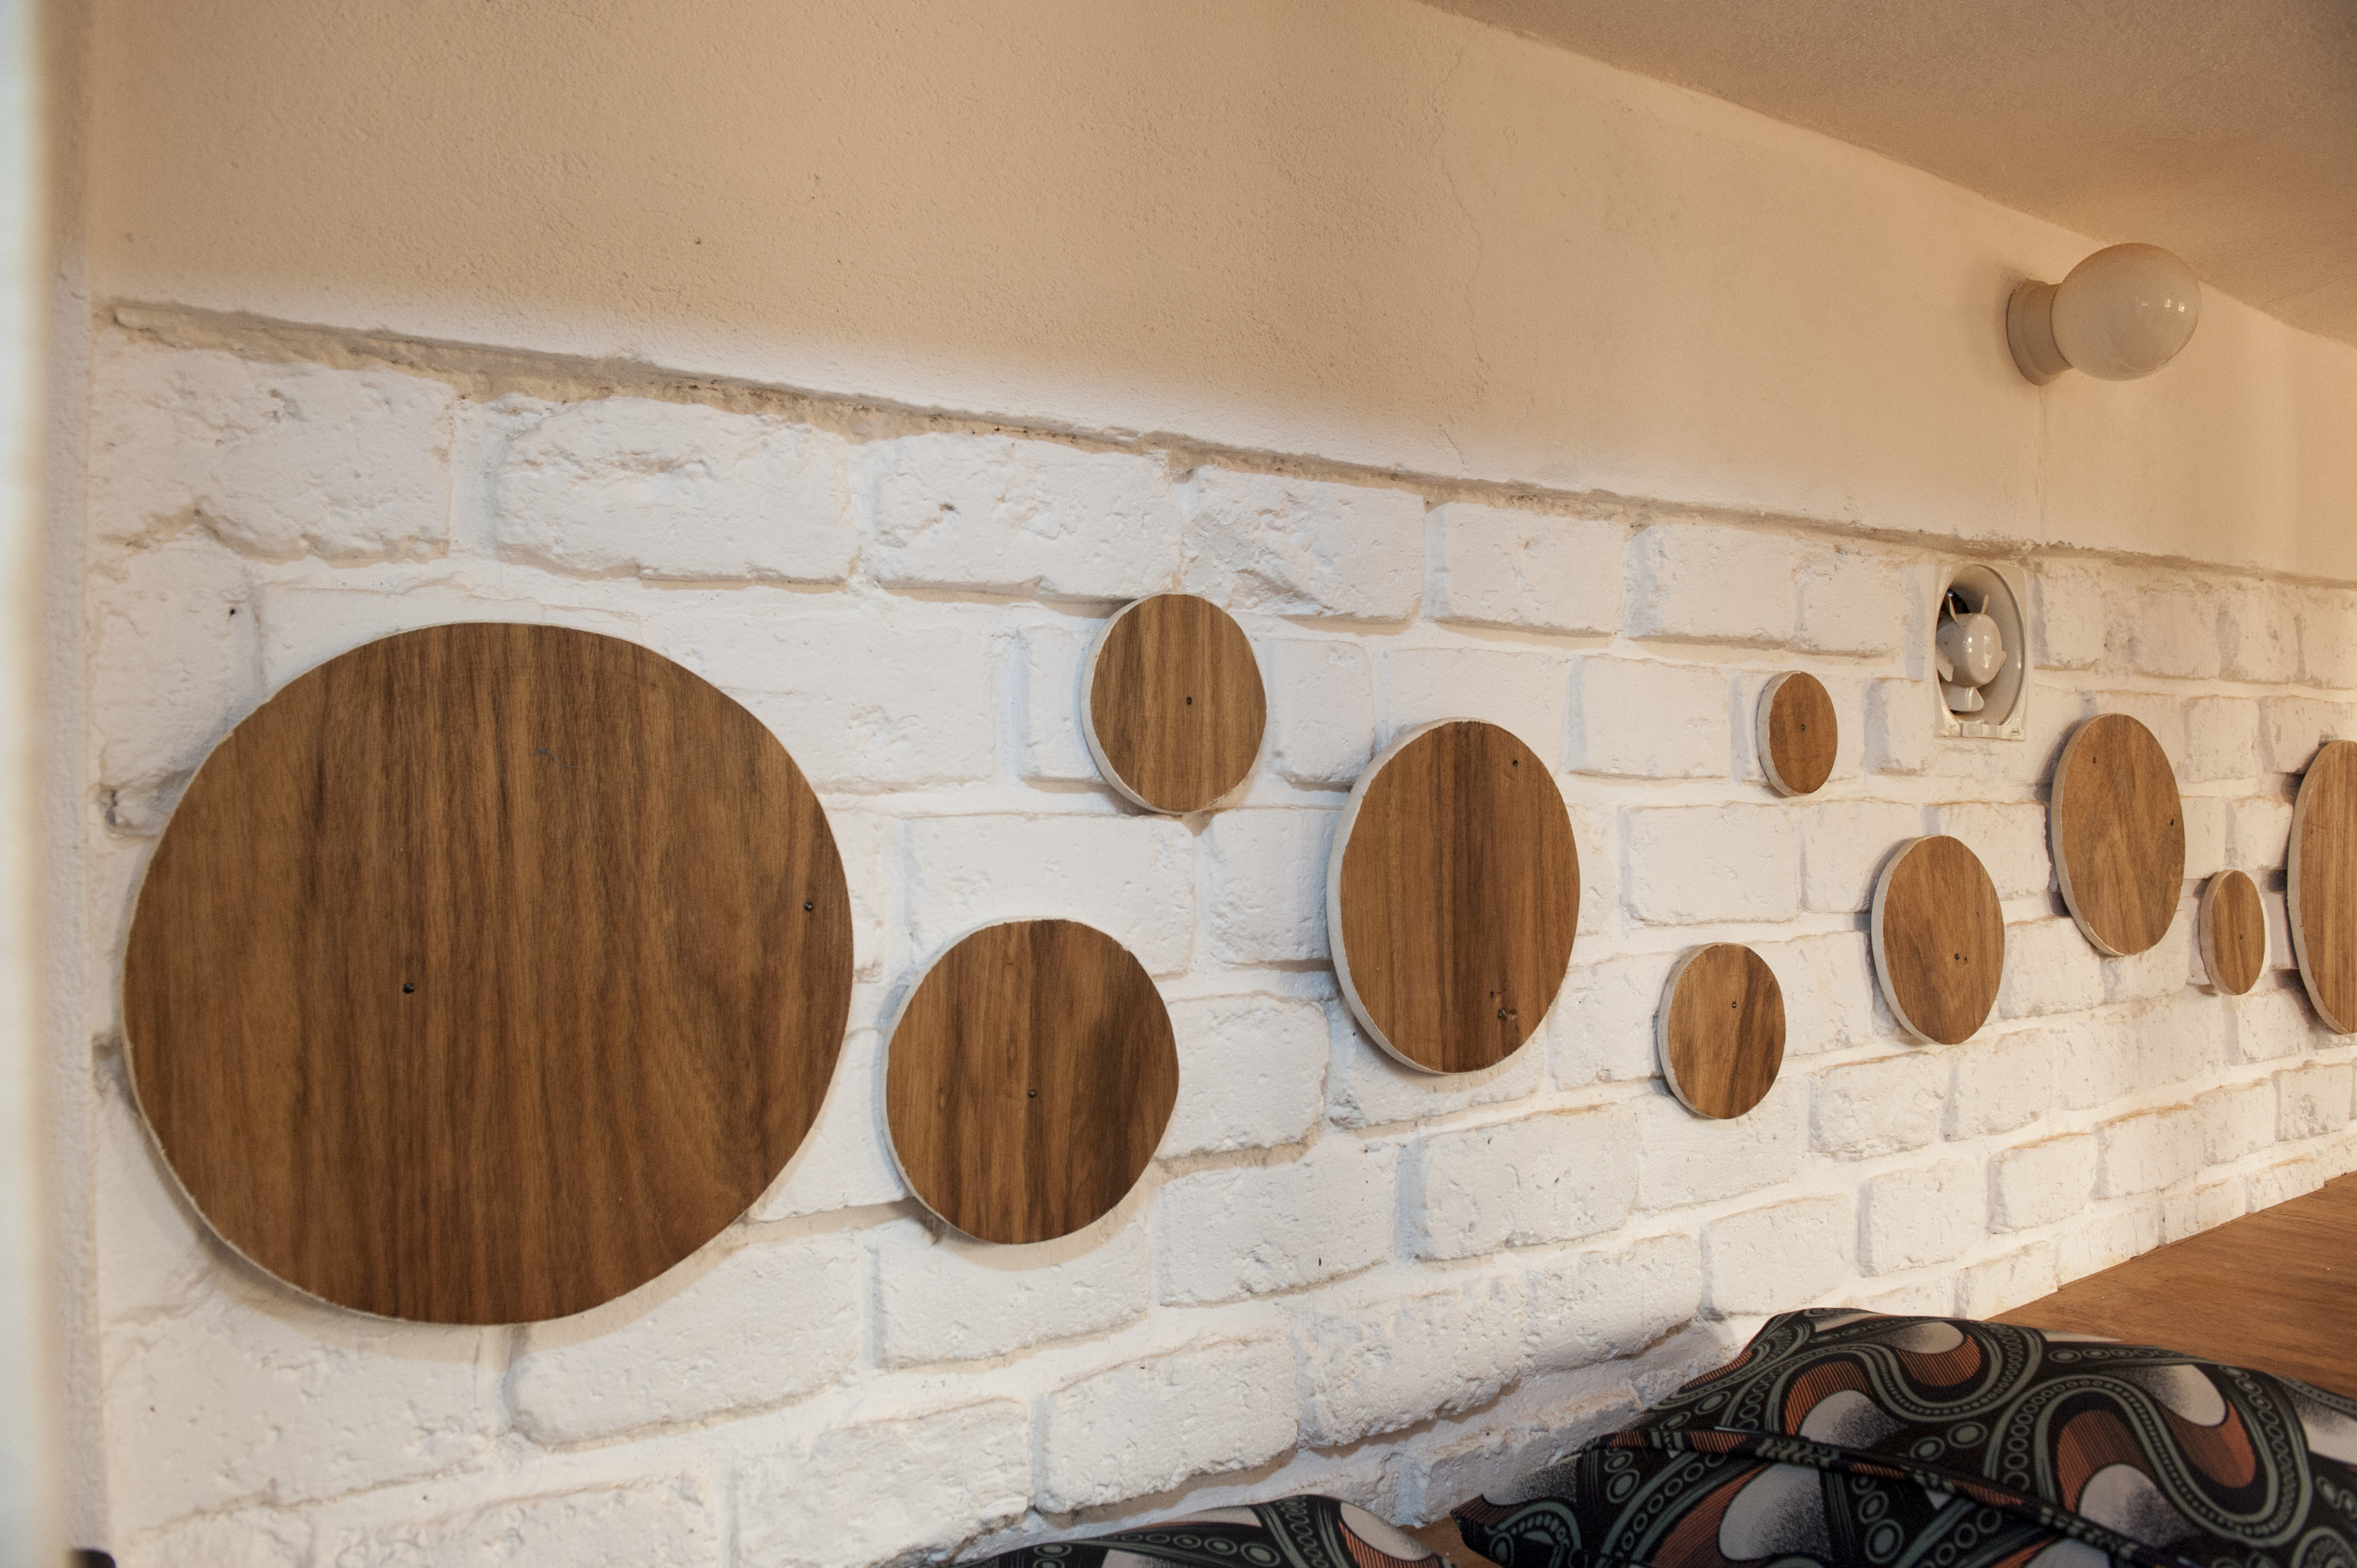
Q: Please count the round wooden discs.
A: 10